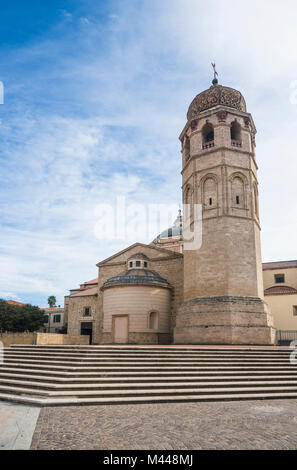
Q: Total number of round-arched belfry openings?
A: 3